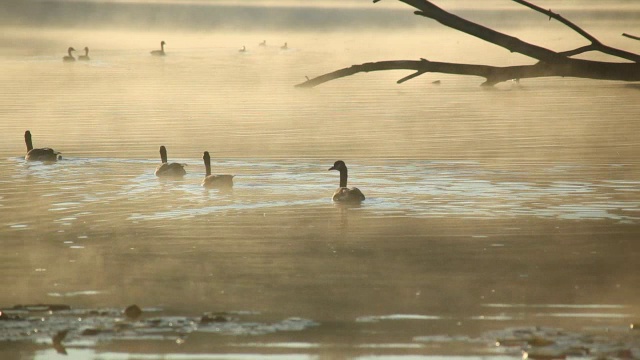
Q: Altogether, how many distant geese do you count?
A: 6